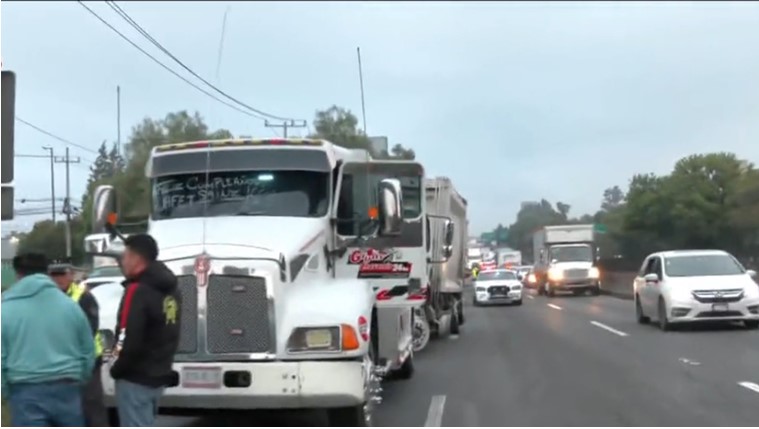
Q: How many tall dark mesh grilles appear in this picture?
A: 2